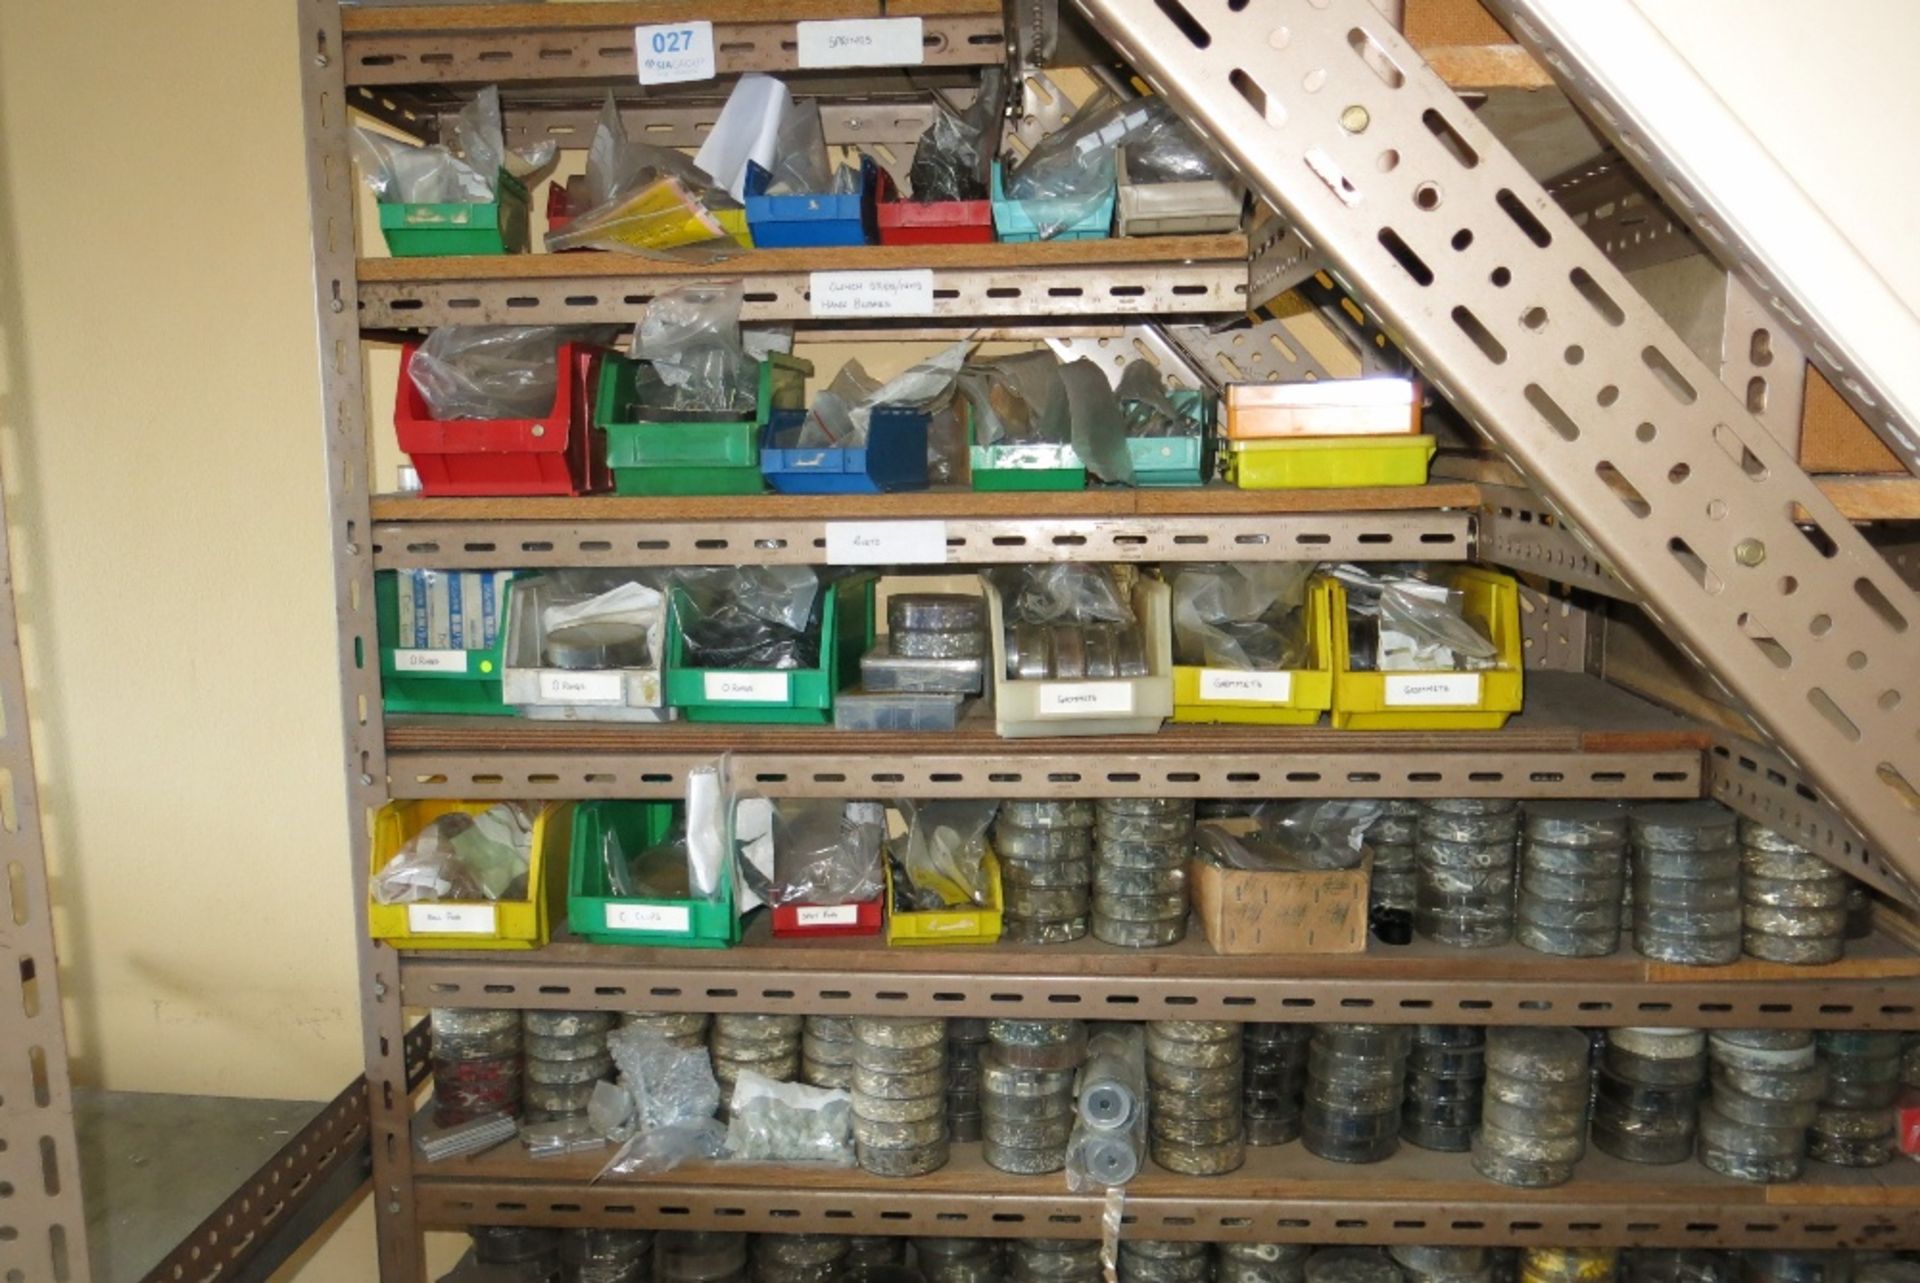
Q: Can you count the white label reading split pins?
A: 1